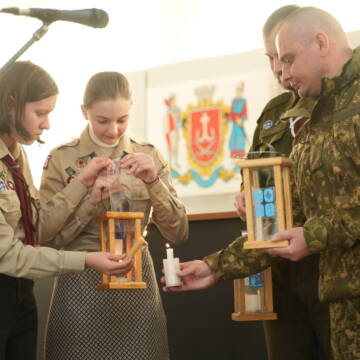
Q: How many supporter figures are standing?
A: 2